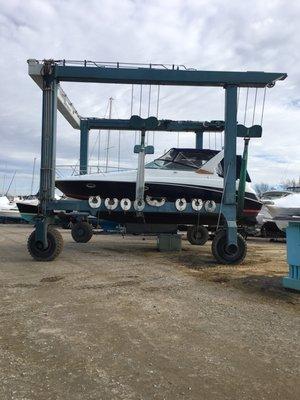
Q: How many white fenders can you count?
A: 8